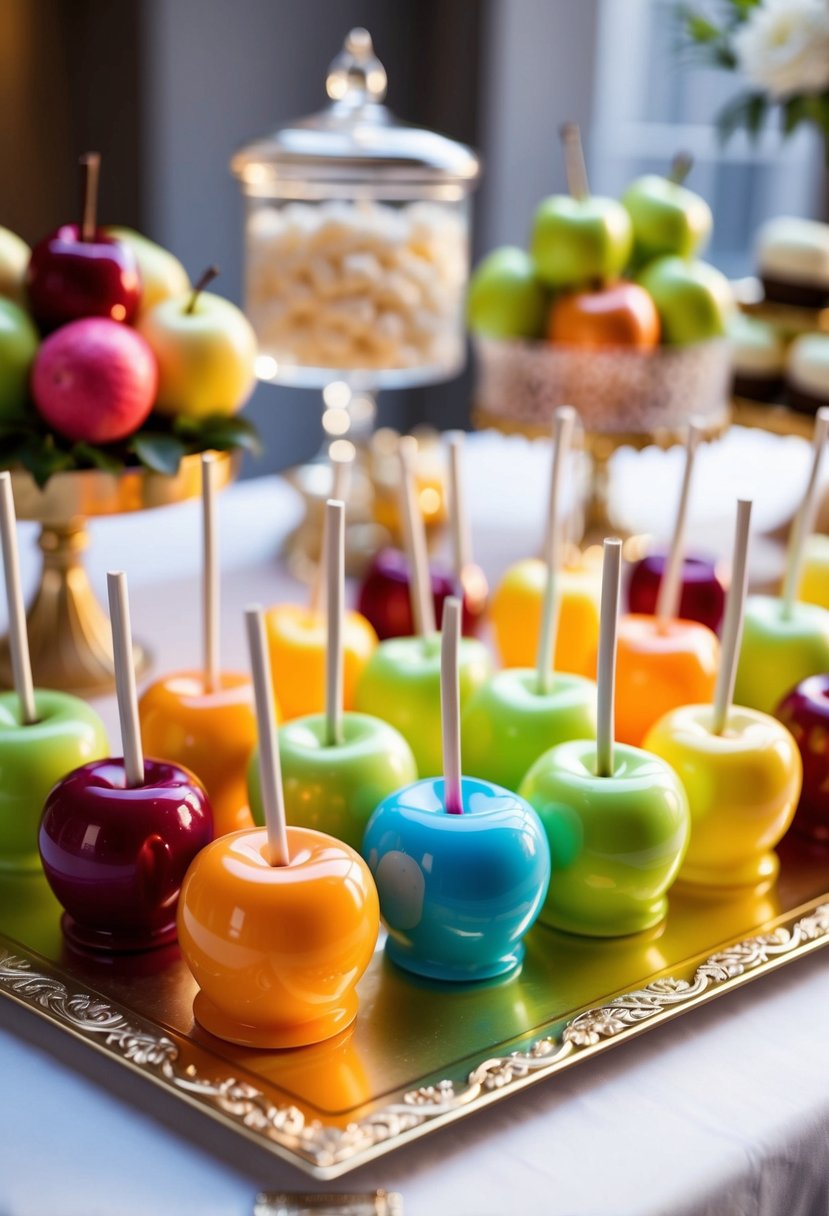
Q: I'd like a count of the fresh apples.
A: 11